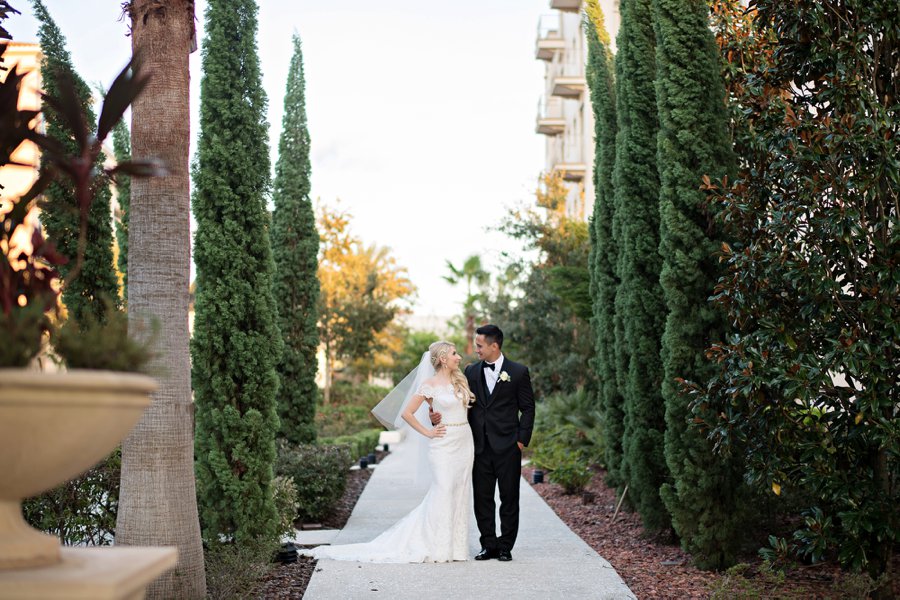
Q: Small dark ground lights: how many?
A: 5